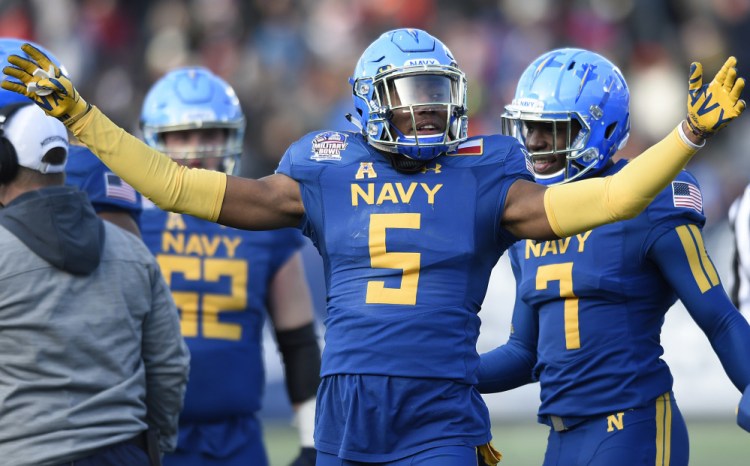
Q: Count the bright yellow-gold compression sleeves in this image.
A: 2